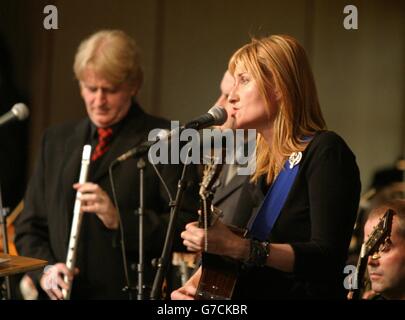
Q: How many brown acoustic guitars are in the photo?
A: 1